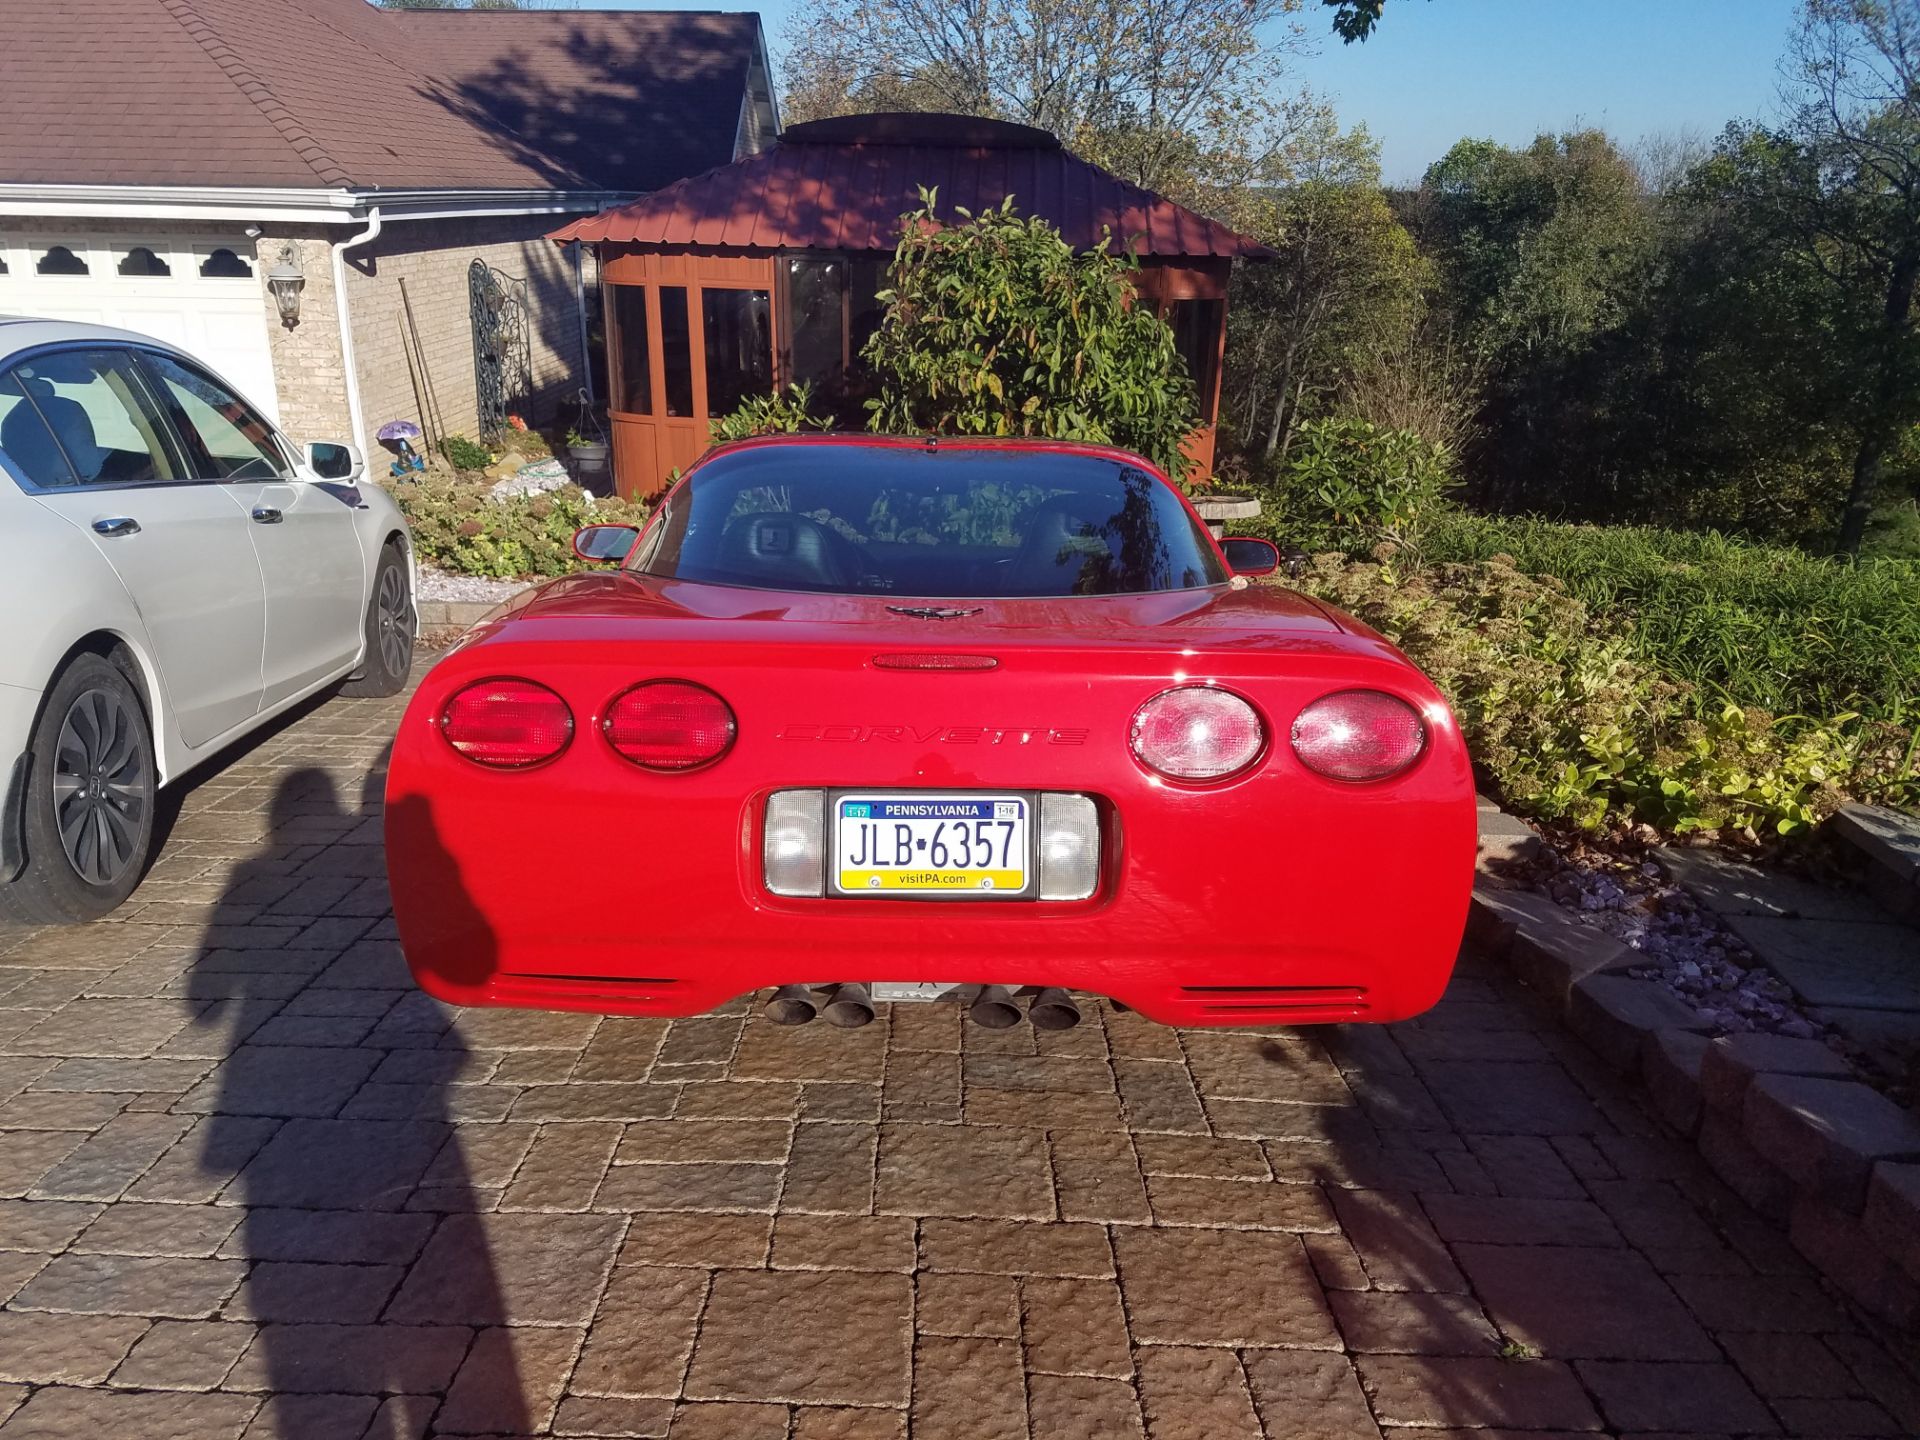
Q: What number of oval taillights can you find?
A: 4